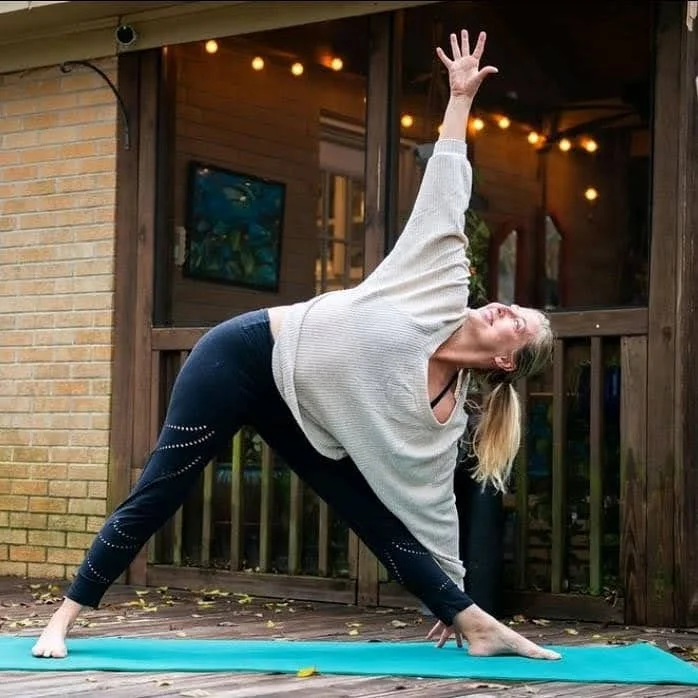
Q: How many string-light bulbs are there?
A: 12